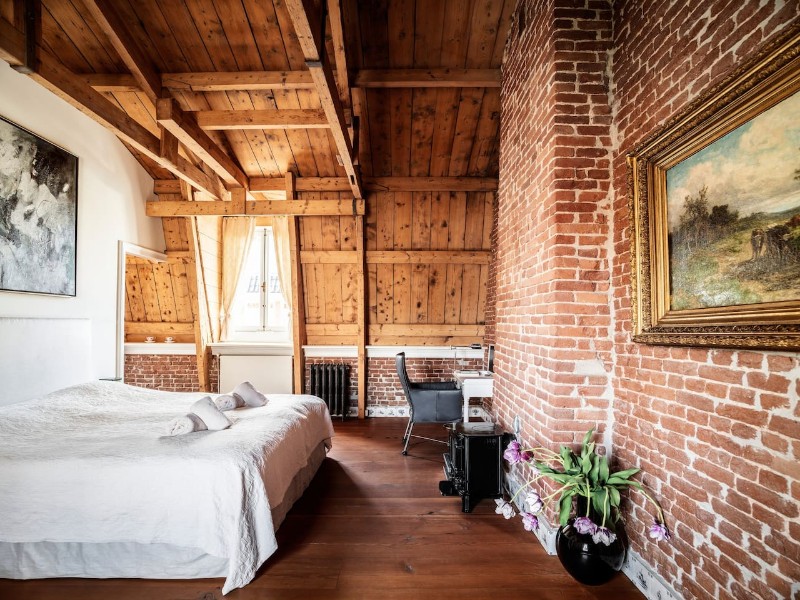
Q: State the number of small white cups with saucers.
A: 2